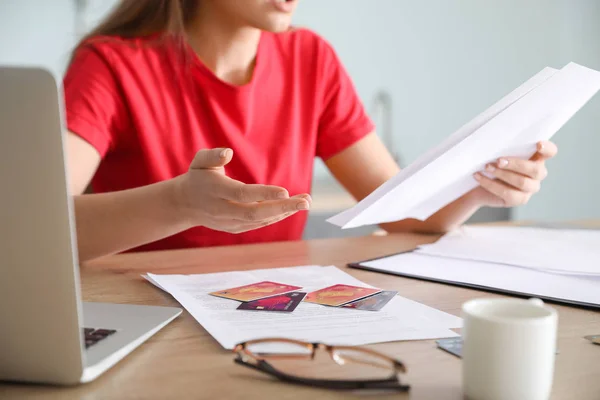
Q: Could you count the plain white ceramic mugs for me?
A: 1